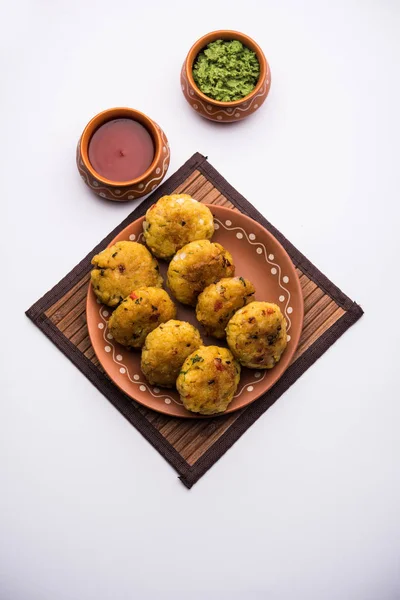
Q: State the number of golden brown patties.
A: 8